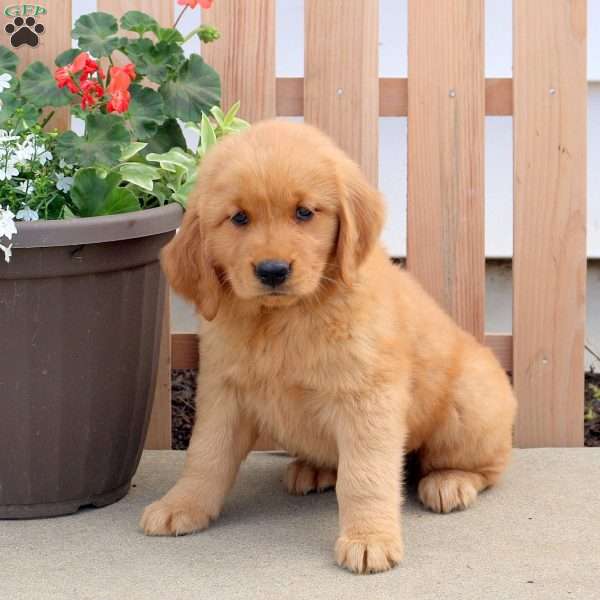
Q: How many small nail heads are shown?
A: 4